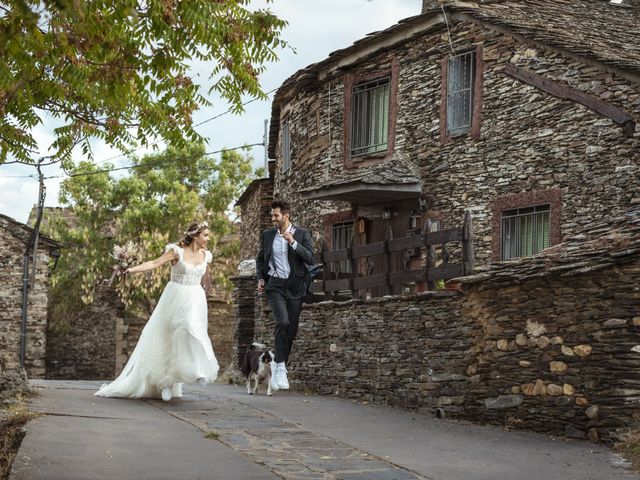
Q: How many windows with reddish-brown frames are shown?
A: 4